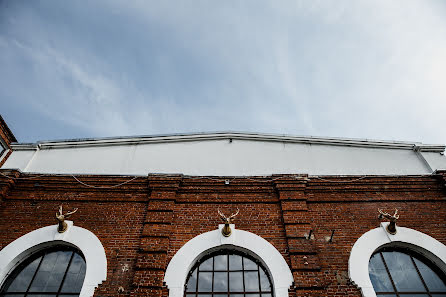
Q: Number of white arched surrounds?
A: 3